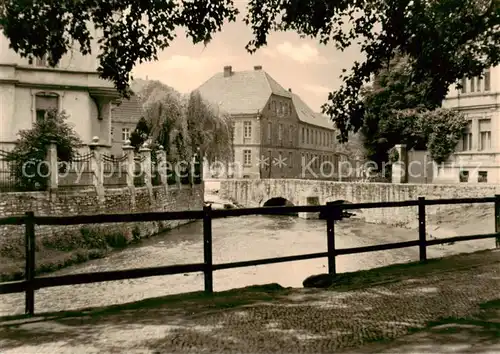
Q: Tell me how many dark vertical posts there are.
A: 5